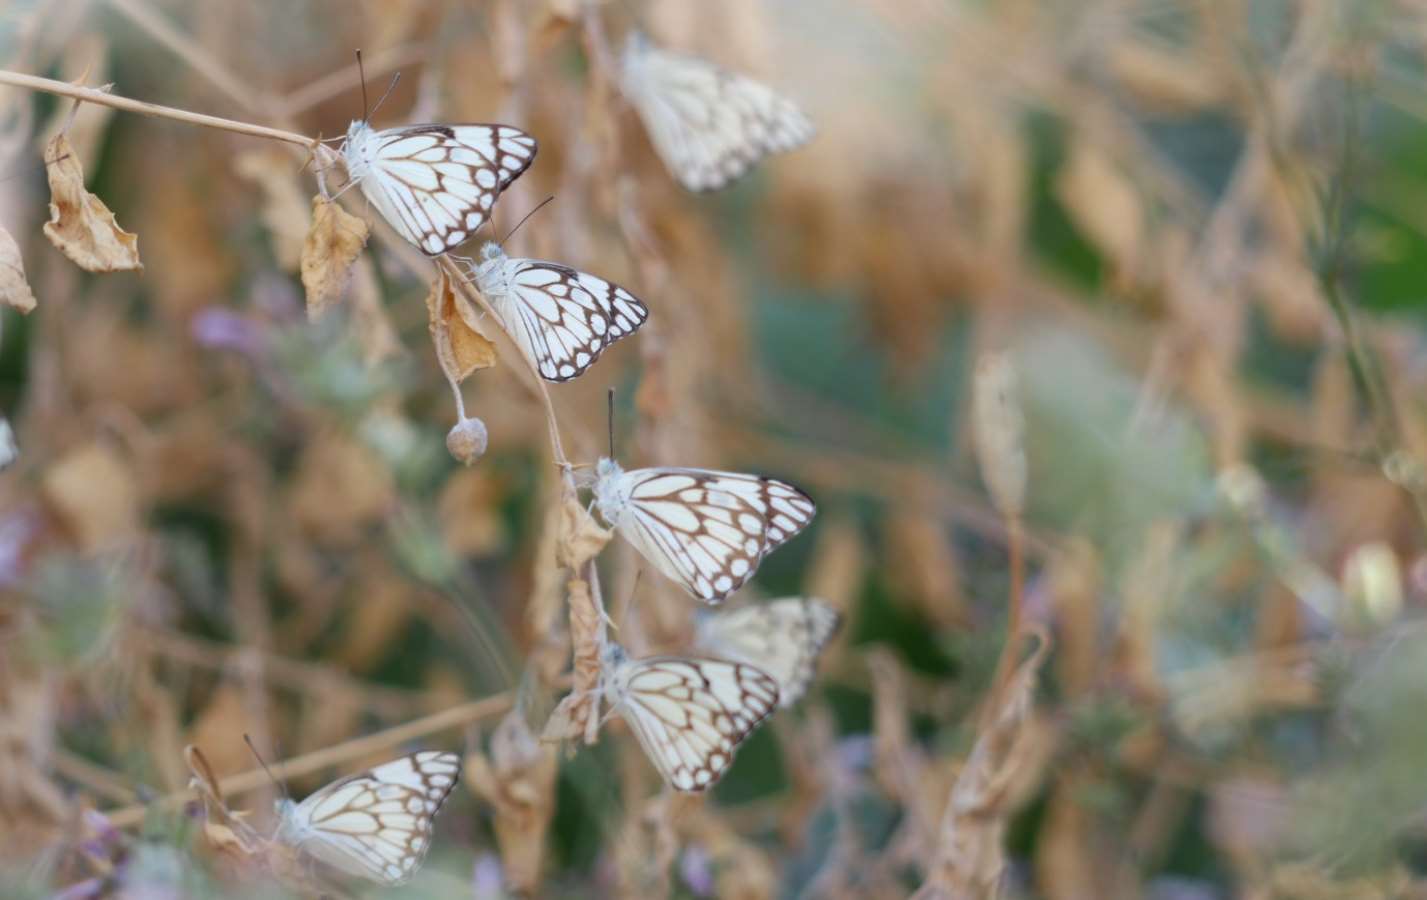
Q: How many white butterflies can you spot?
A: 7